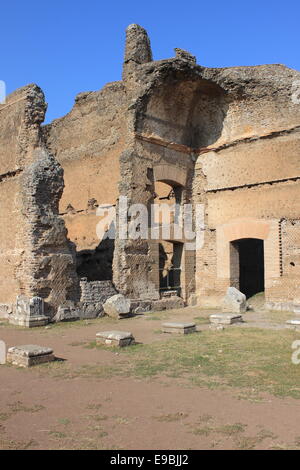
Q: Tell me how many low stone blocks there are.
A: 5